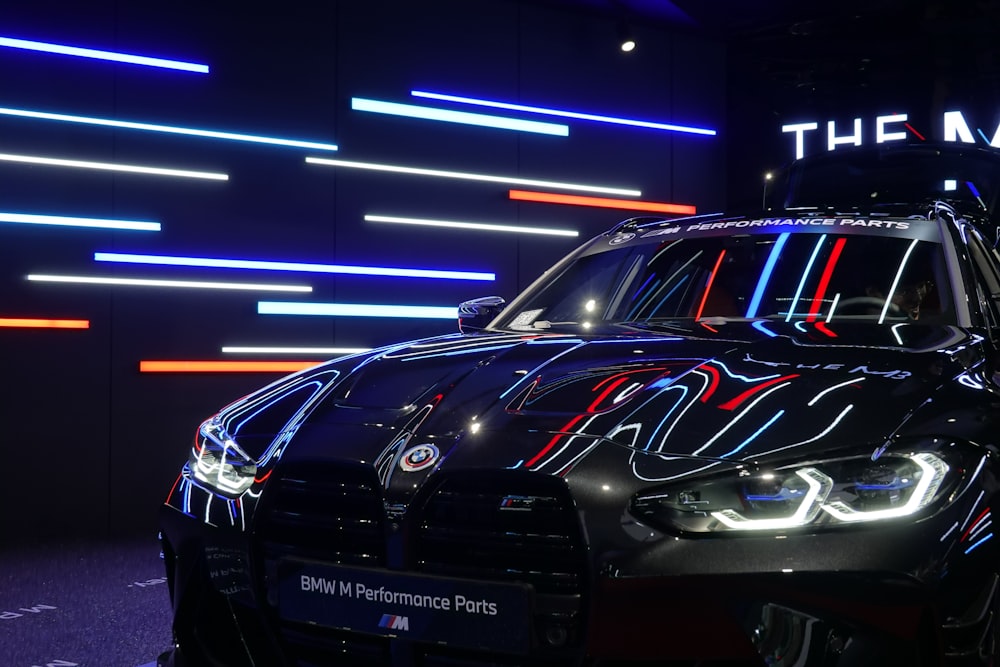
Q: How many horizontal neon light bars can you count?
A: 15